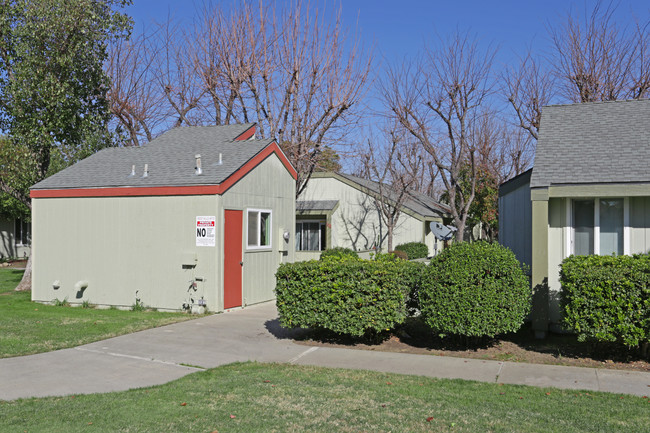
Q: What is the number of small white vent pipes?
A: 4